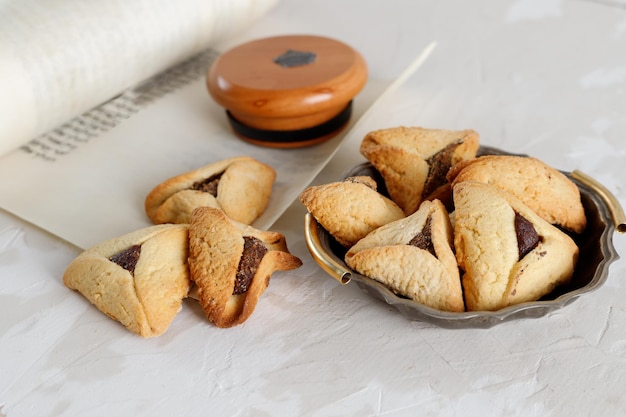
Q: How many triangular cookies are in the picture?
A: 8